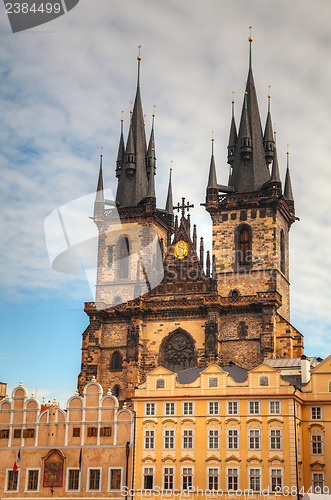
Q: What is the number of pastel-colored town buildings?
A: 2